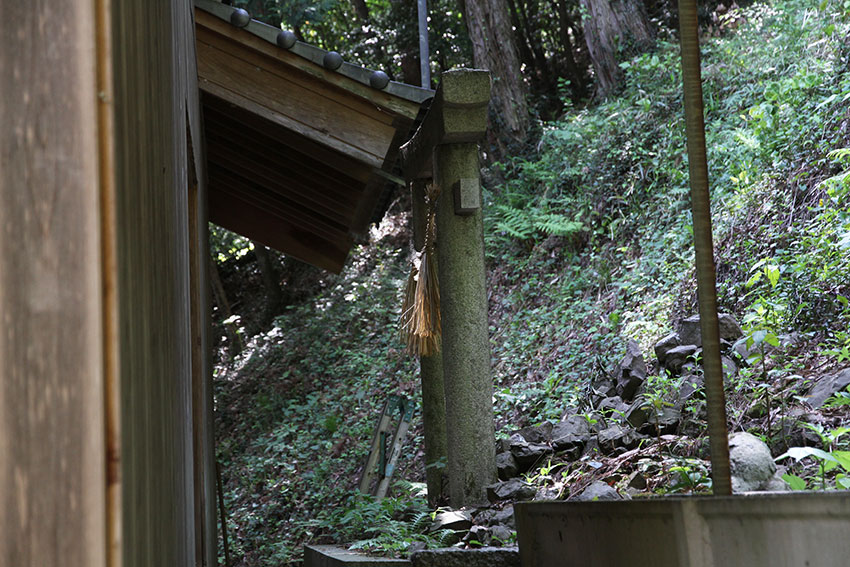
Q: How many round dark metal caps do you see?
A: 4